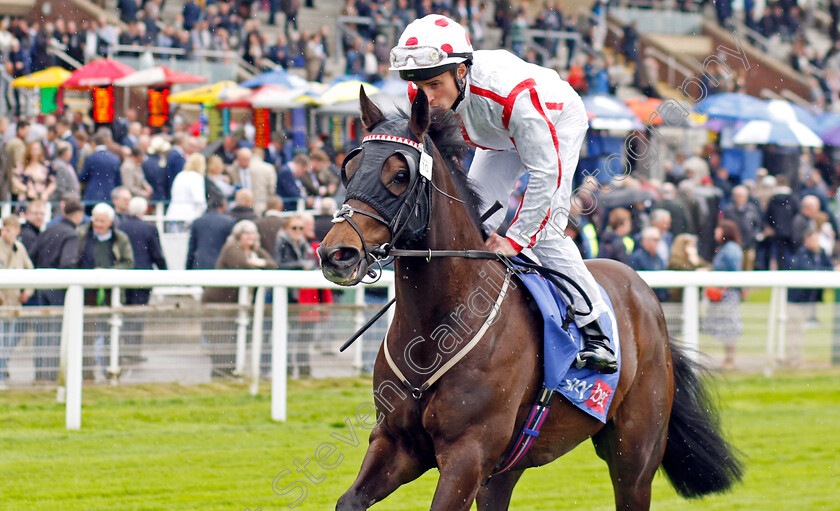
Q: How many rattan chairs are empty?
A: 0